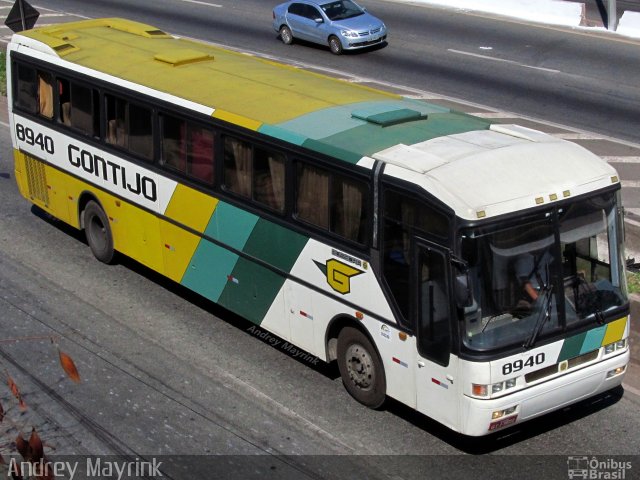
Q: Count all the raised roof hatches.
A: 2